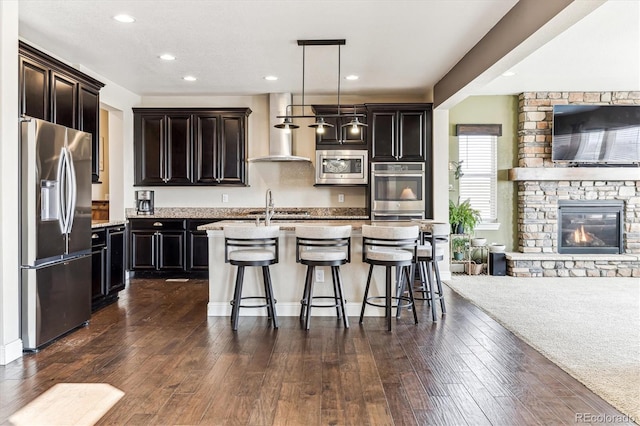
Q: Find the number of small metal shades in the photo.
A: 3